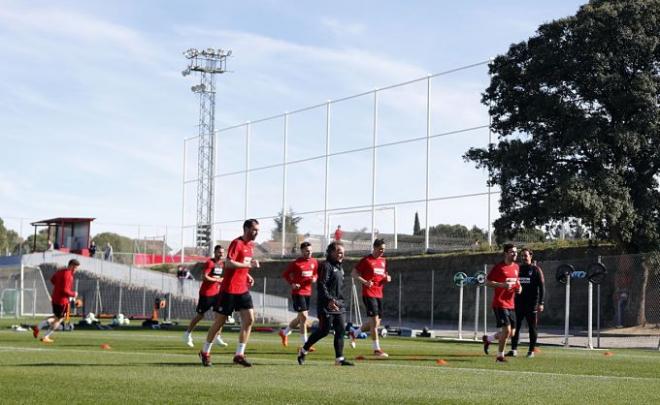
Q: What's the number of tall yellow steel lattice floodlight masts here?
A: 0